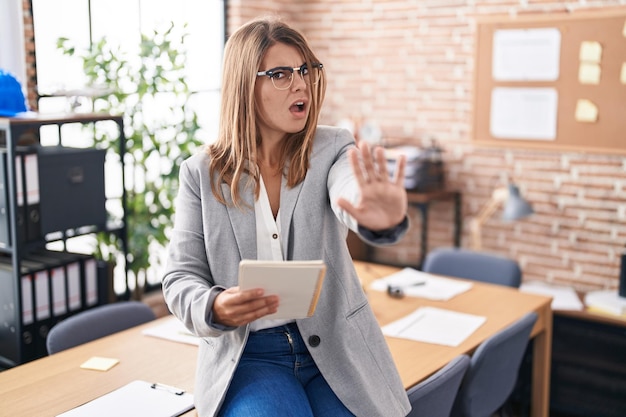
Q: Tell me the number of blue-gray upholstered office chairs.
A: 4